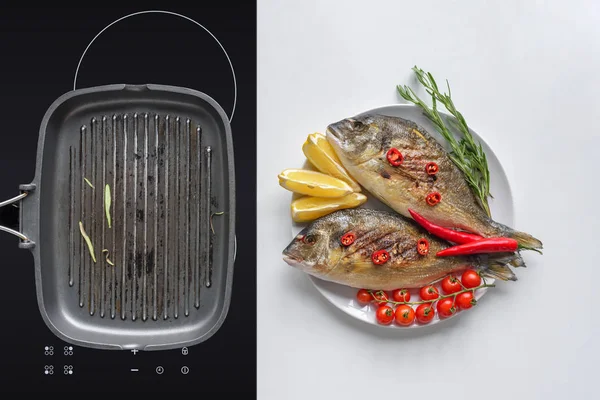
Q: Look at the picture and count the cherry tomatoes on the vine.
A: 11